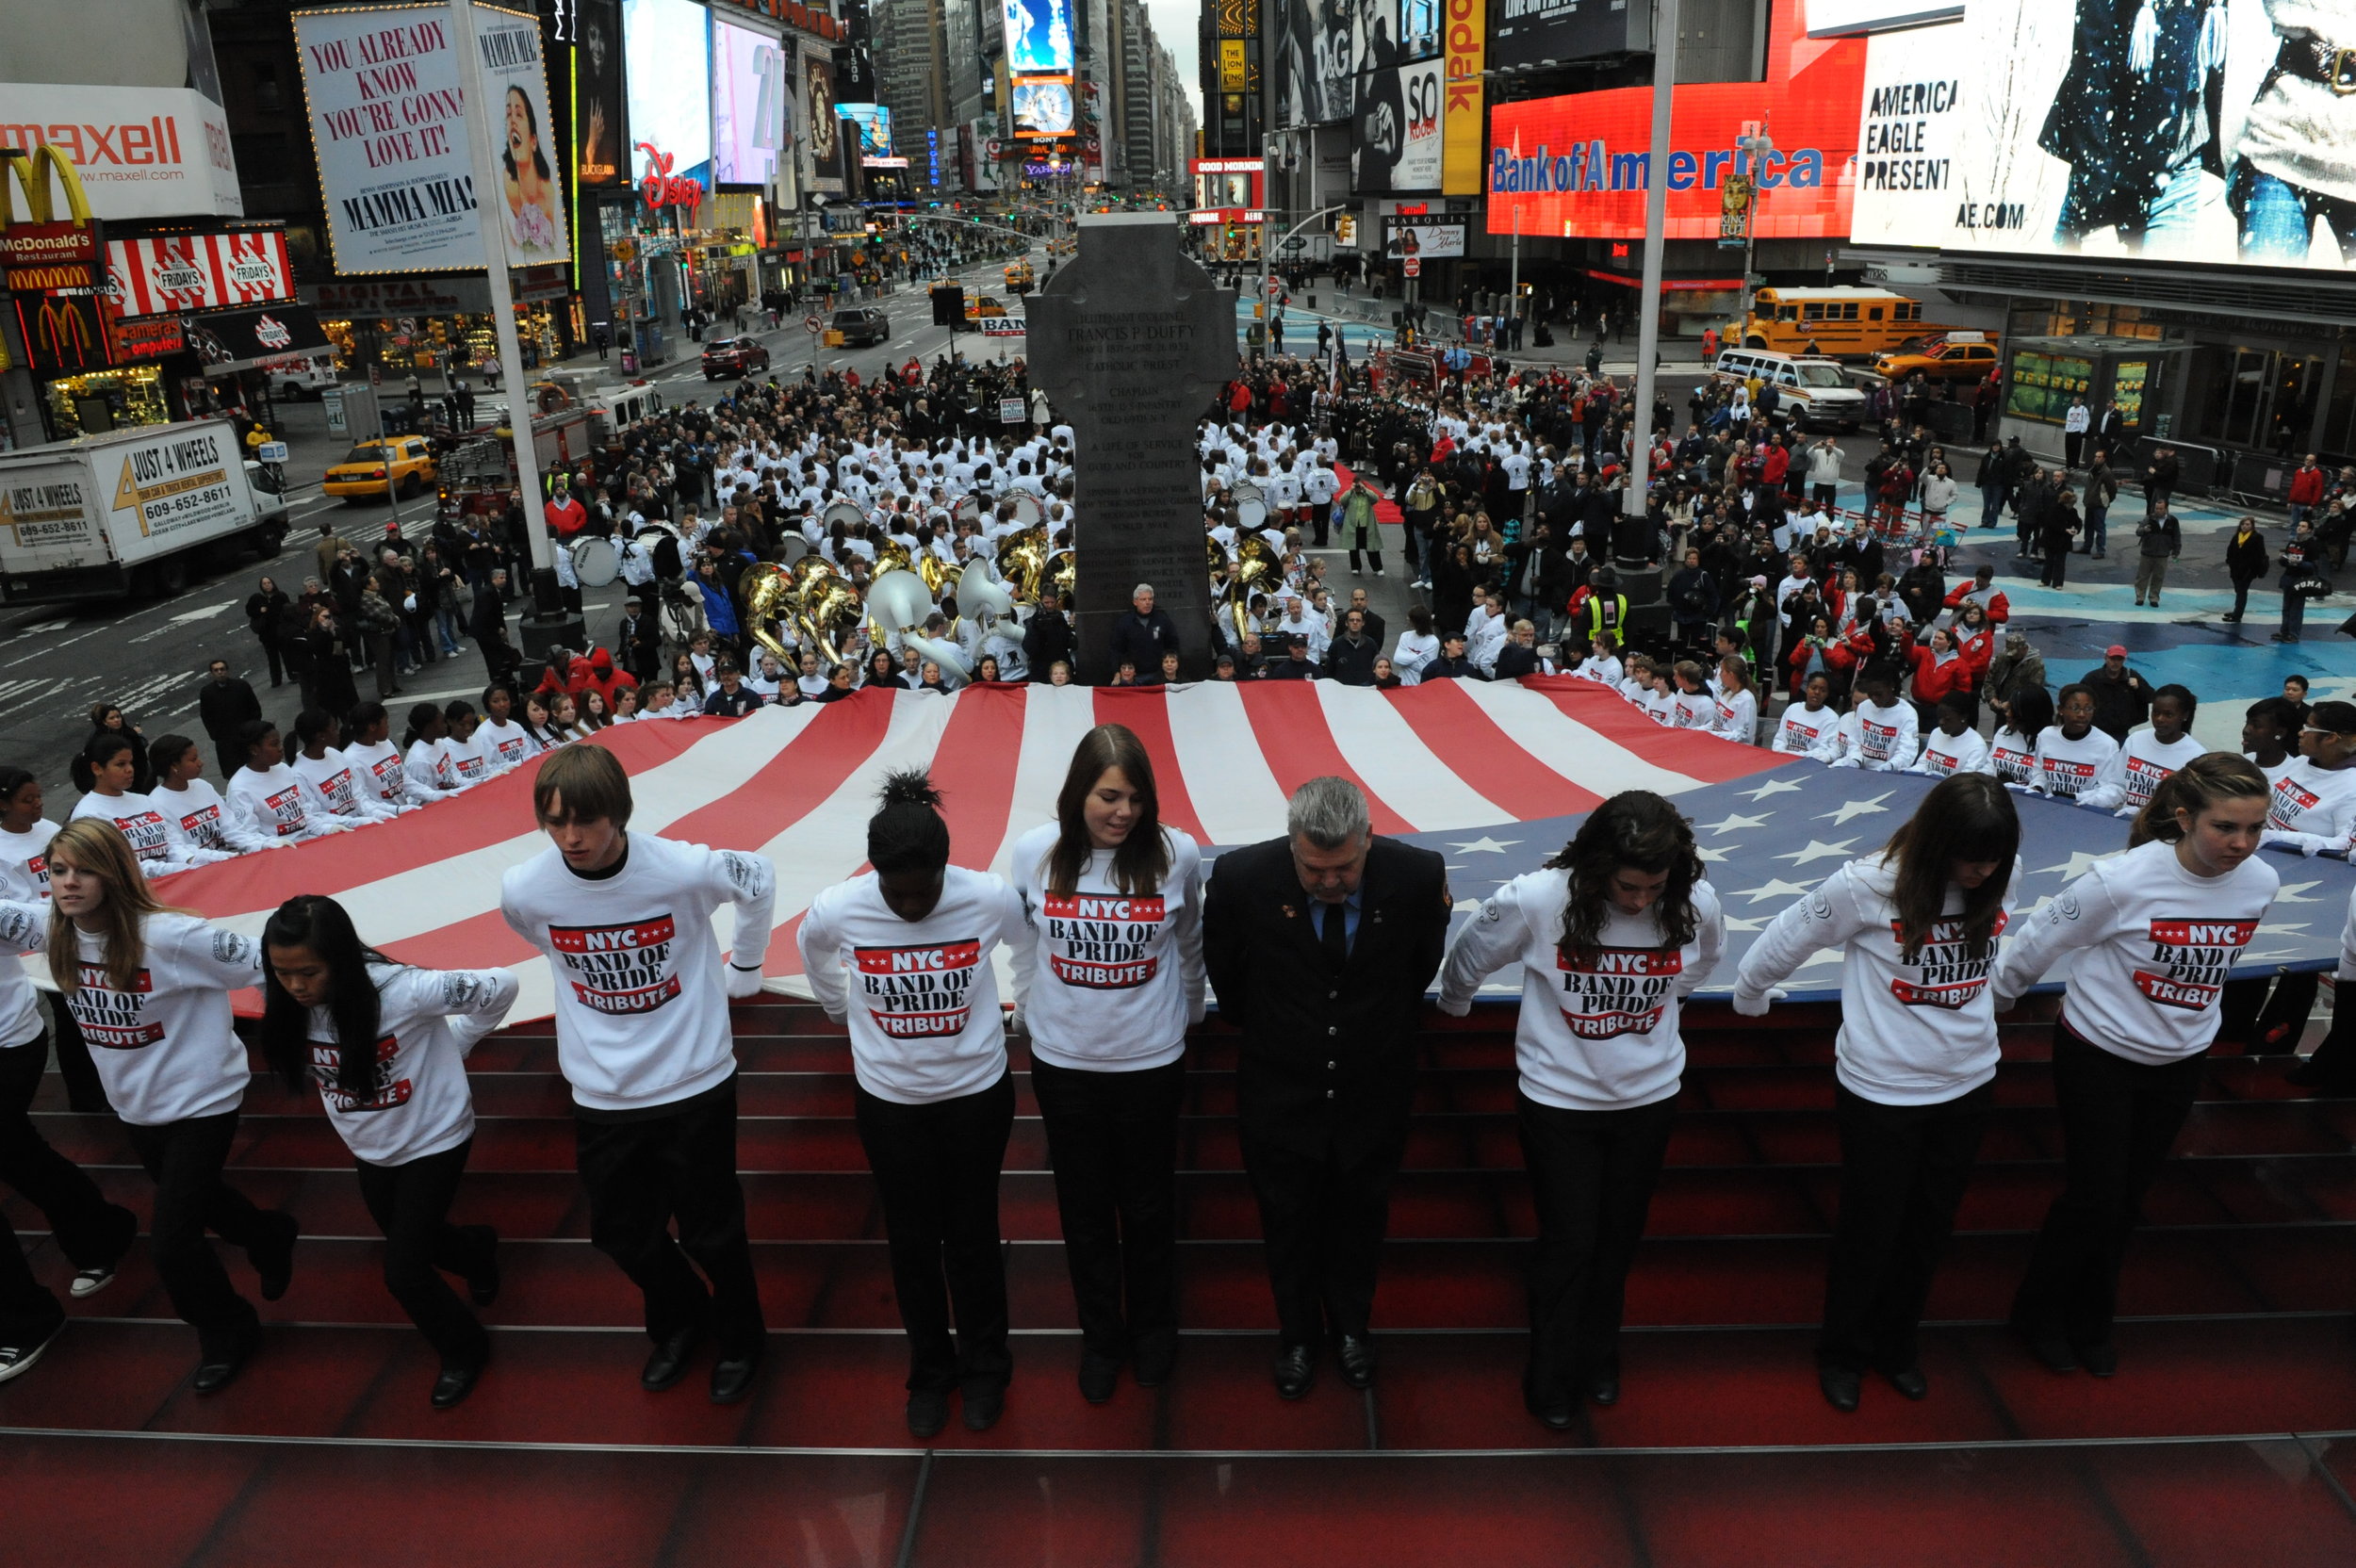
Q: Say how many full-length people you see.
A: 9